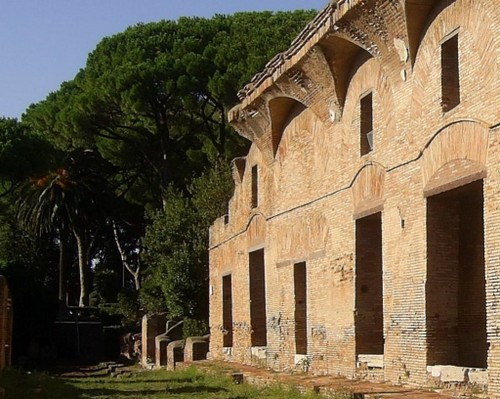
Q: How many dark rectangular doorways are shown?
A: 5